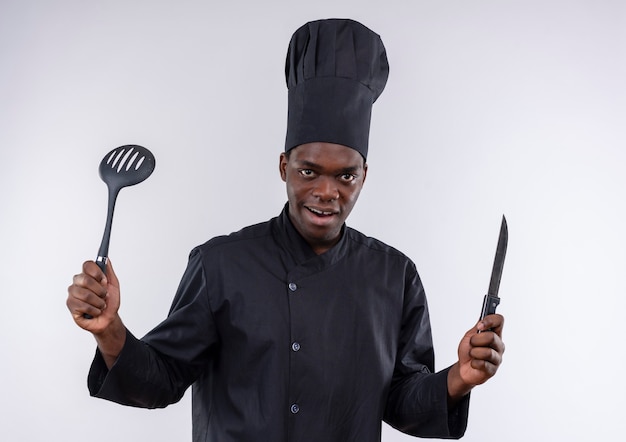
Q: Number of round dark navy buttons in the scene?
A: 3